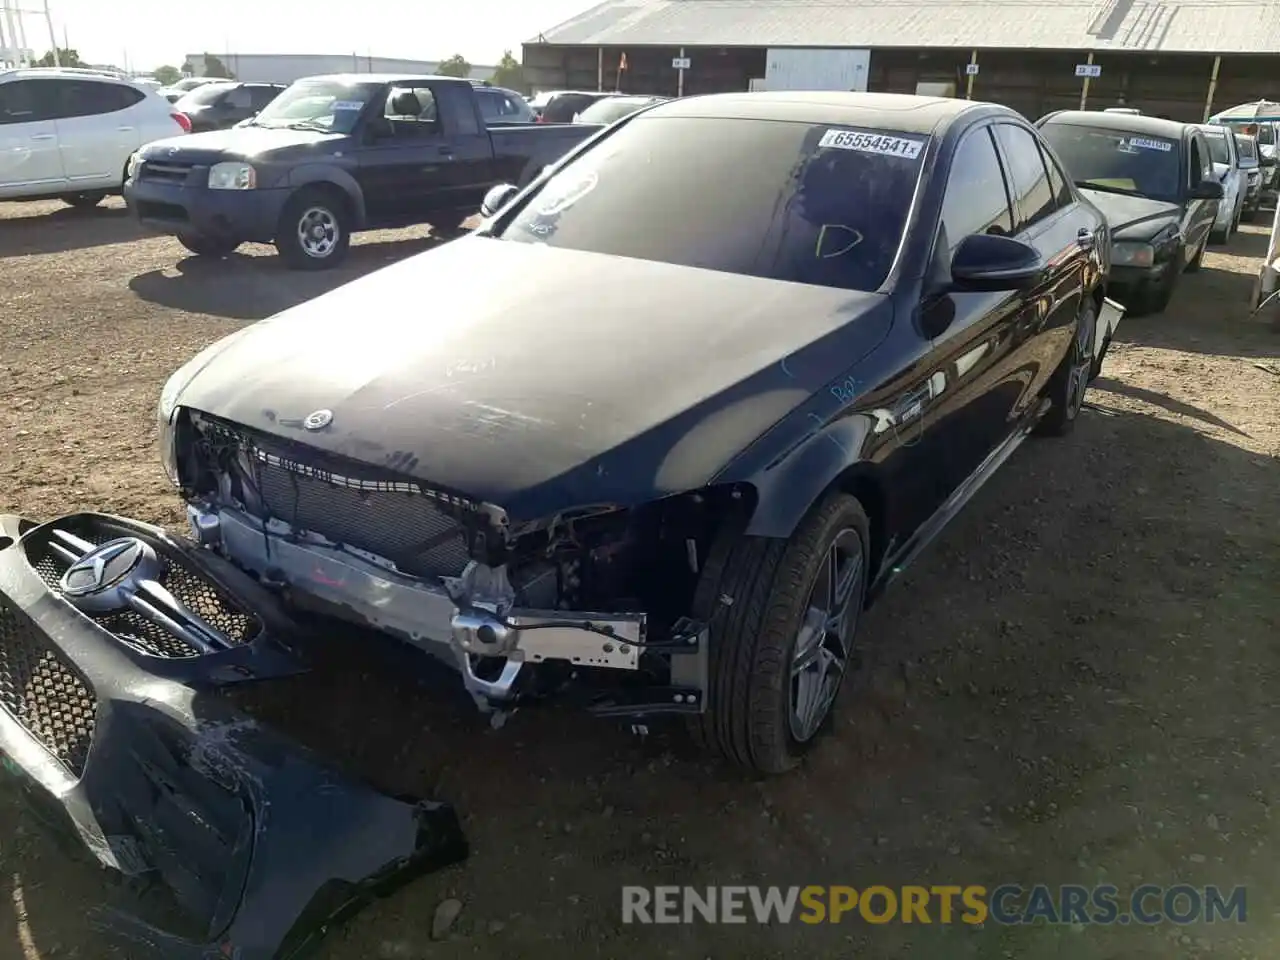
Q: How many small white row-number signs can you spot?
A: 3